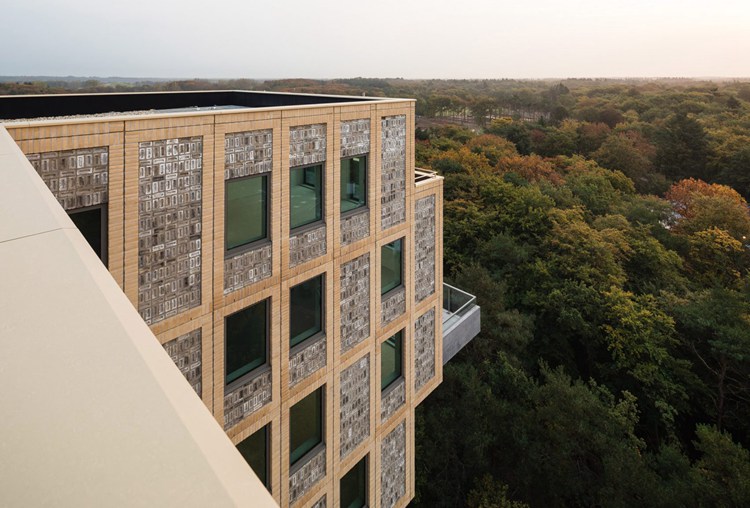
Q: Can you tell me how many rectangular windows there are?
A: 11